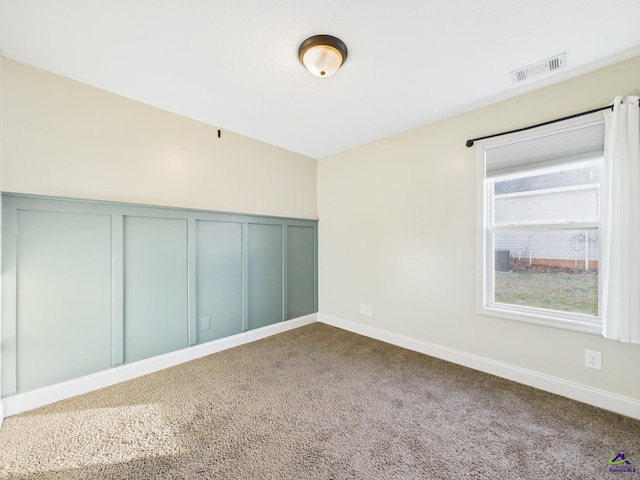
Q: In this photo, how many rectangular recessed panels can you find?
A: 5